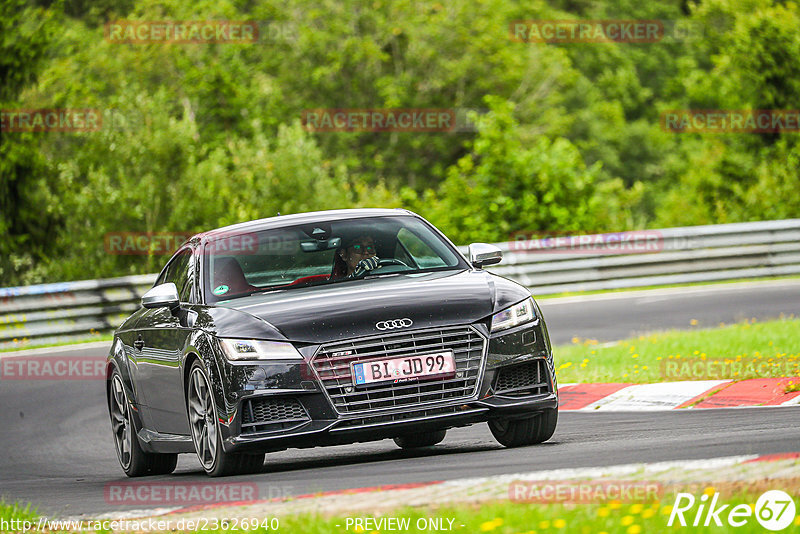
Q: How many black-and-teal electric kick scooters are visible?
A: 0